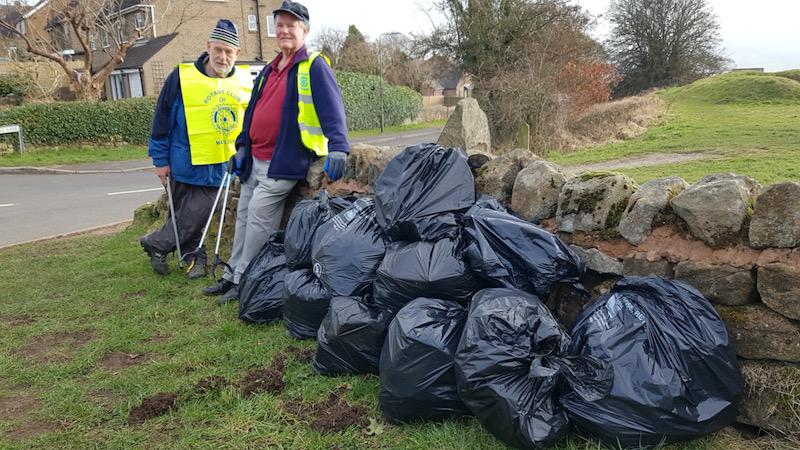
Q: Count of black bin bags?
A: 11